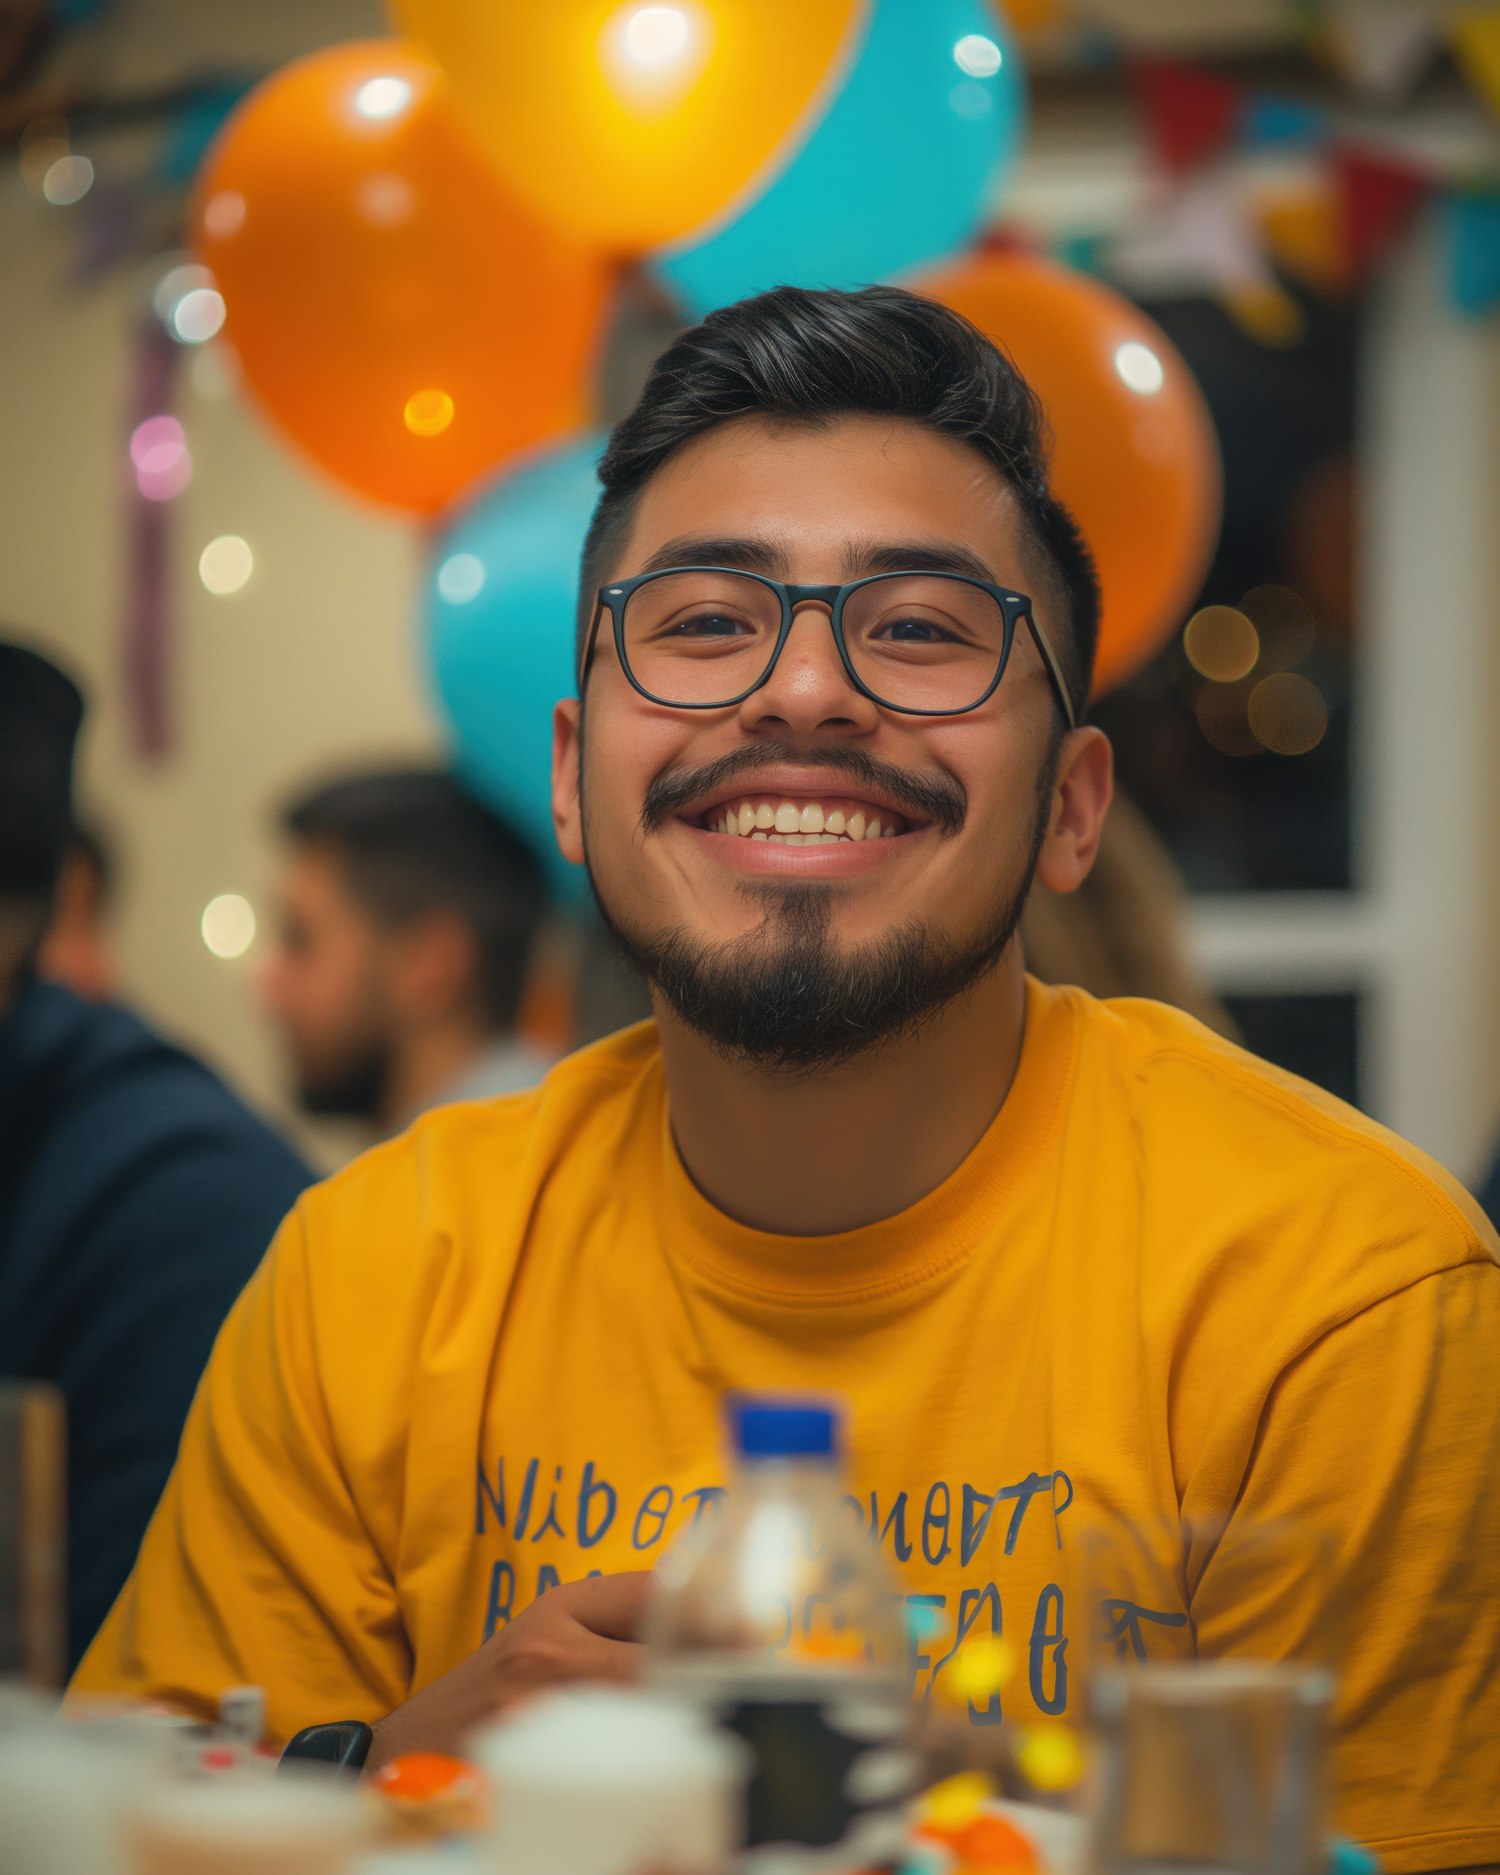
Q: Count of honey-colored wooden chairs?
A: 0